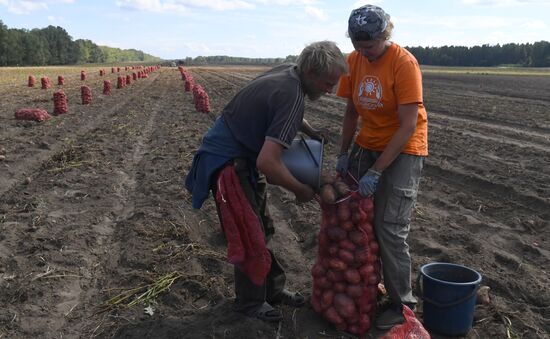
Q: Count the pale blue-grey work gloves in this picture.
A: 2